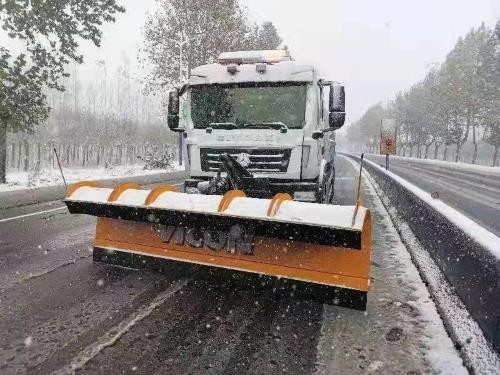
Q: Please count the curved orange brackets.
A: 5